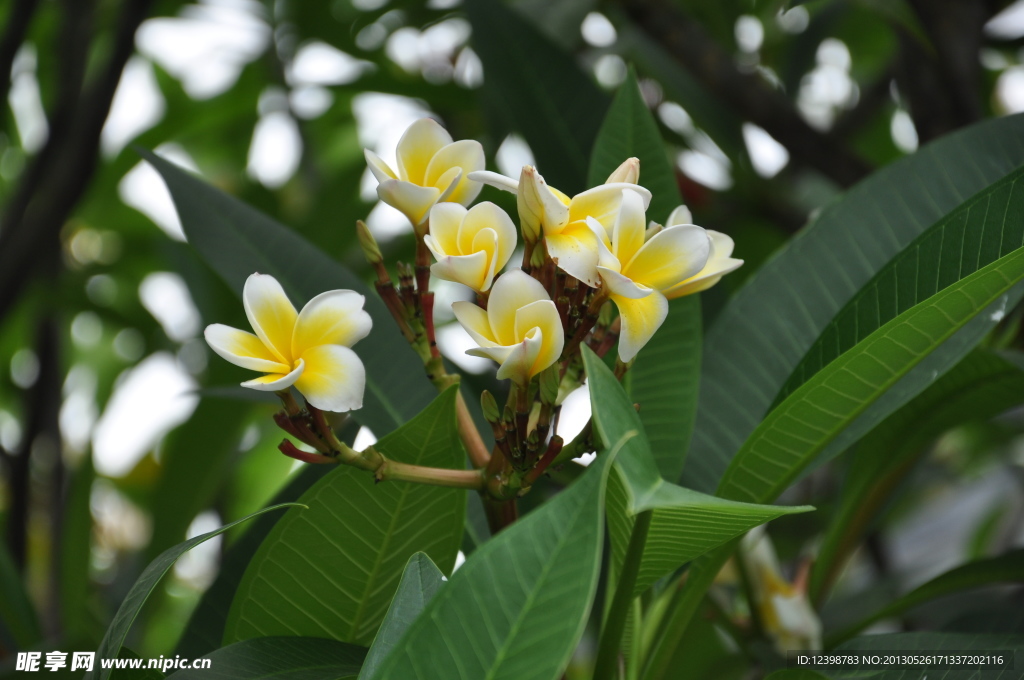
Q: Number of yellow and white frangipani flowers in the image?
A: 7